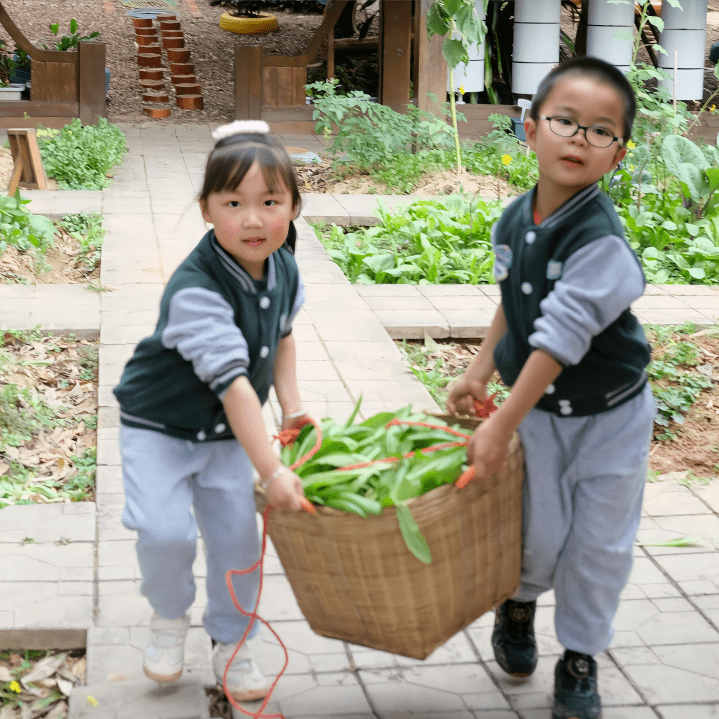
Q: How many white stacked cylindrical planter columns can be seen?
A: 4